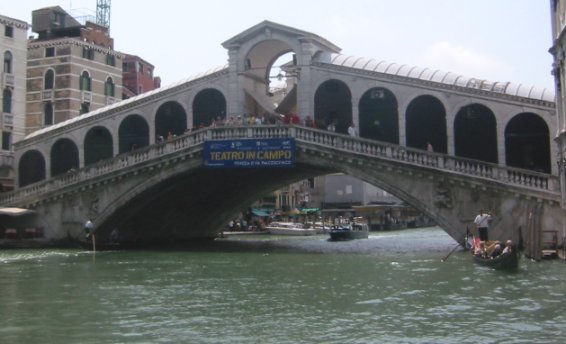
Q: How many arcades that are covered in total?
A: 11